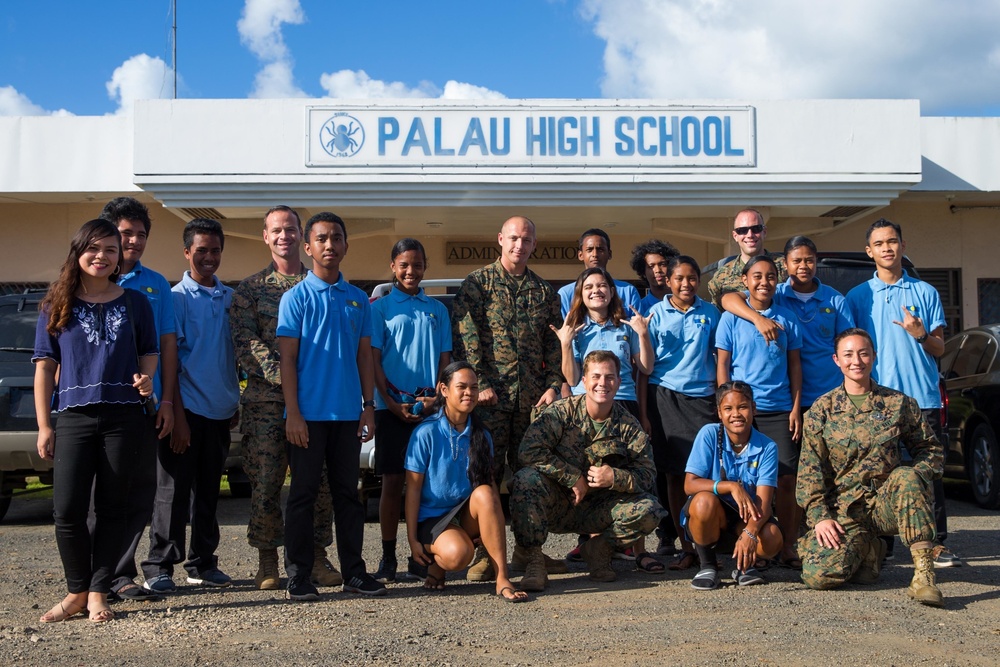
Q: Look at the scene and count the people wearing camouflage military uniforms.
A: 5